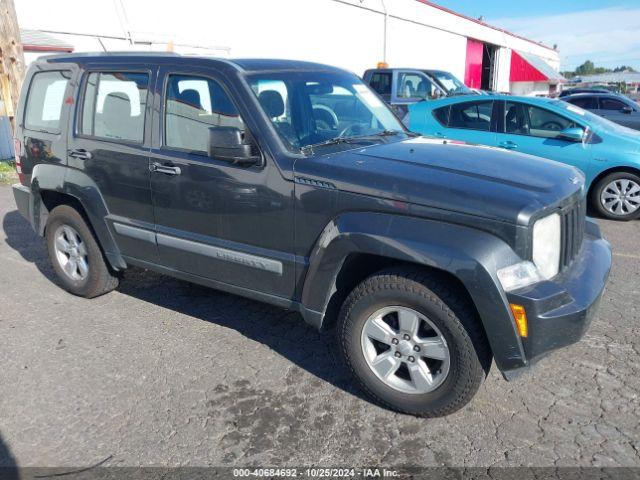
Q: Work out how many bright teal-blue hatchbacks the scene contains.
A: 1